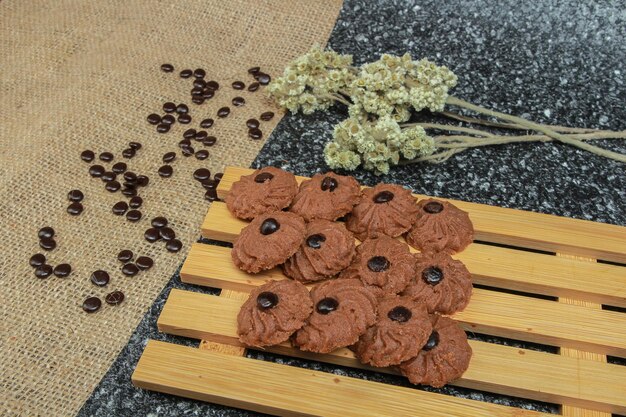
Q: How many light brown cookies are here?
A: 12